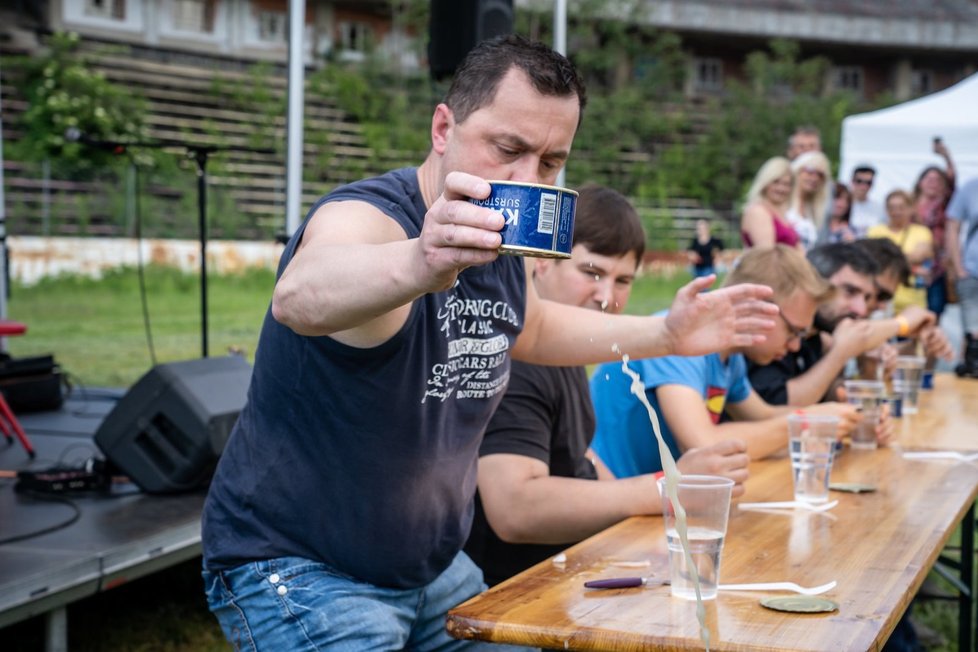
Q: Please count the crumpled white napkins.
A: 0